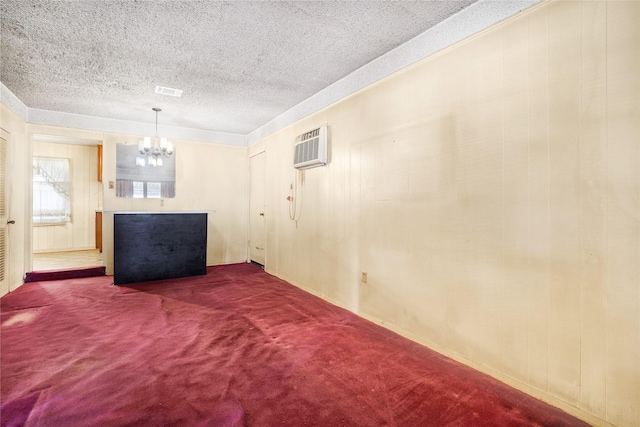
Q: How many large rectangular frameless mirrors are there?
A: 1